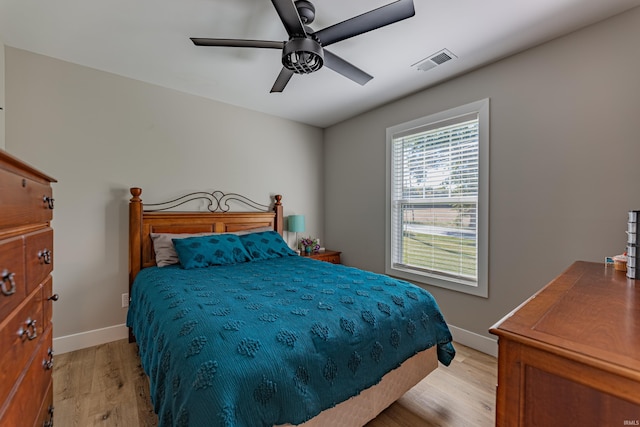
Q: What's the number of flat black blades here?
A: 5